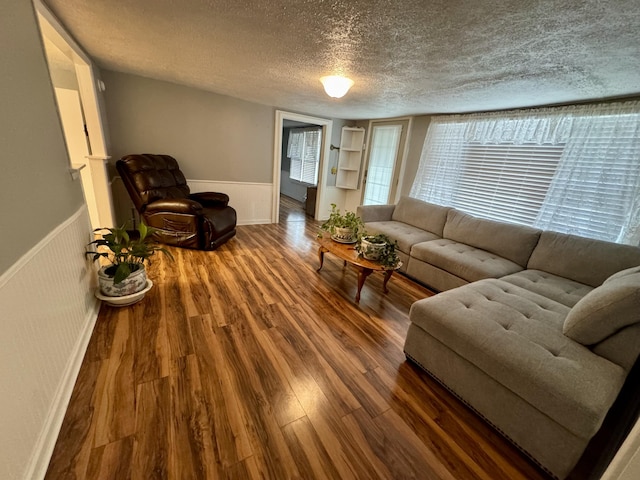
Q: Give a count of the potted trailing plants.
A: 2